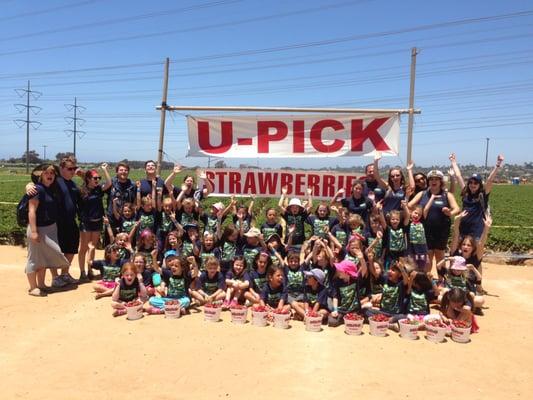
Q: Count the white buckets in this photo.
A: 12